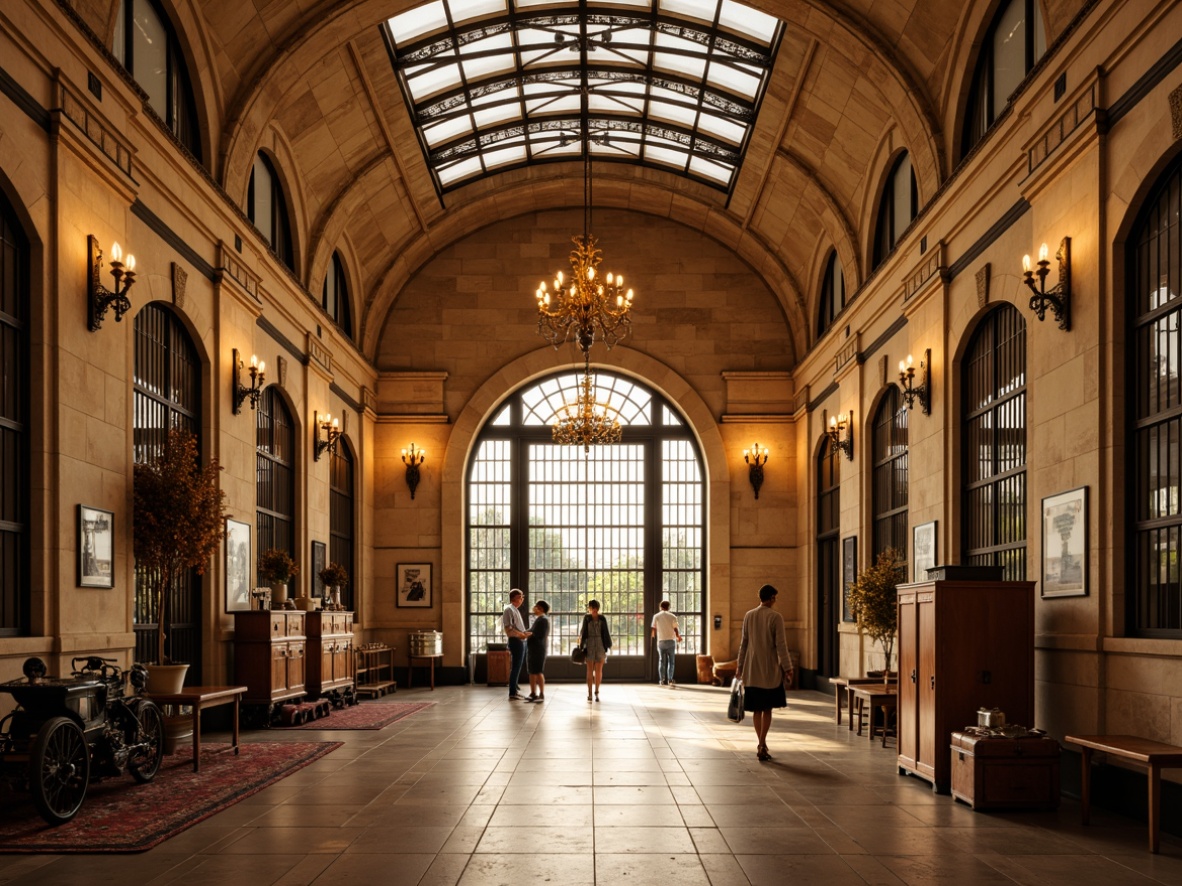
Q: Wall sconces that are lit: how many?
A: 8